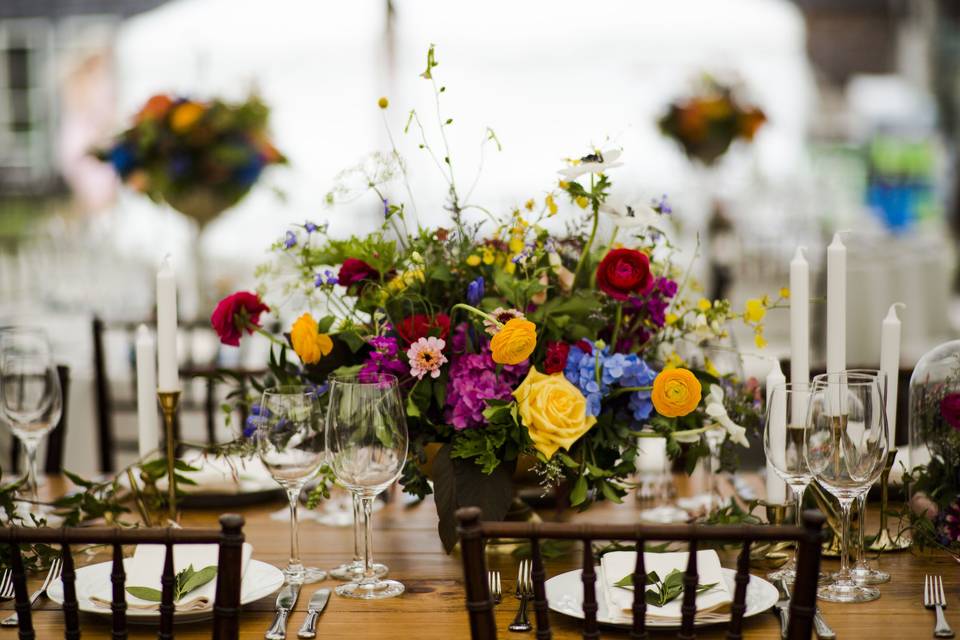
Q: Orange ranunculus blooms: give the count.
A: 3